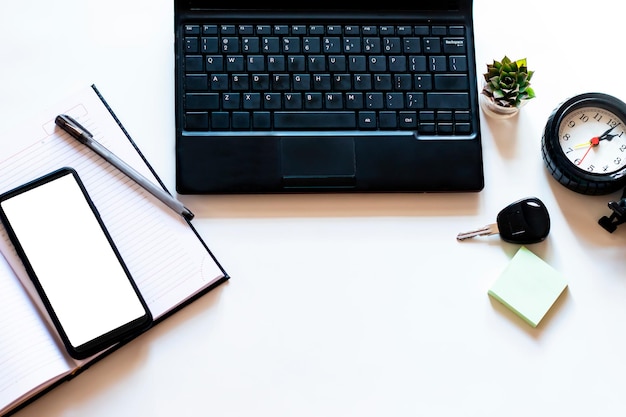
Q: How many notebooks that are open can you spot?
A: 1